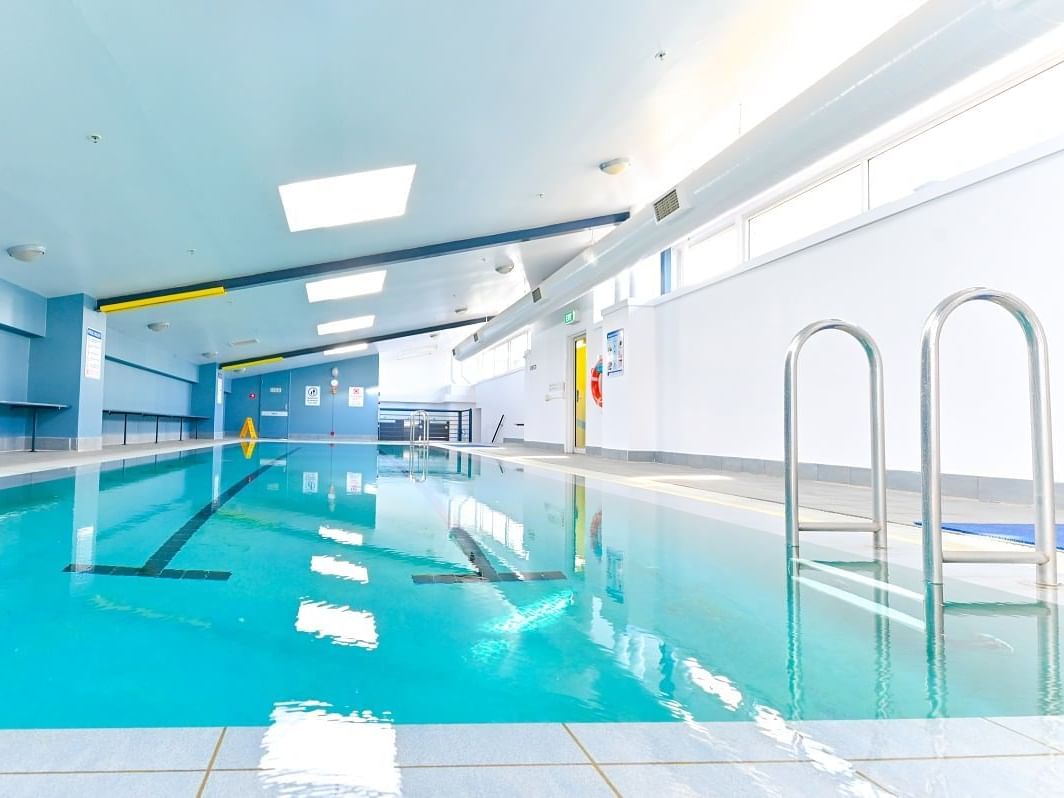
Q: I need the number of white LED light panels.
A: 4